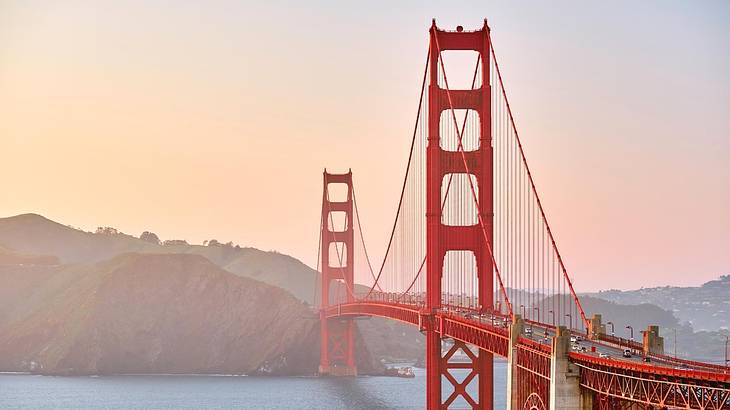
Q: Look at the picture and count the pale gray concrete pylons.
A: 4